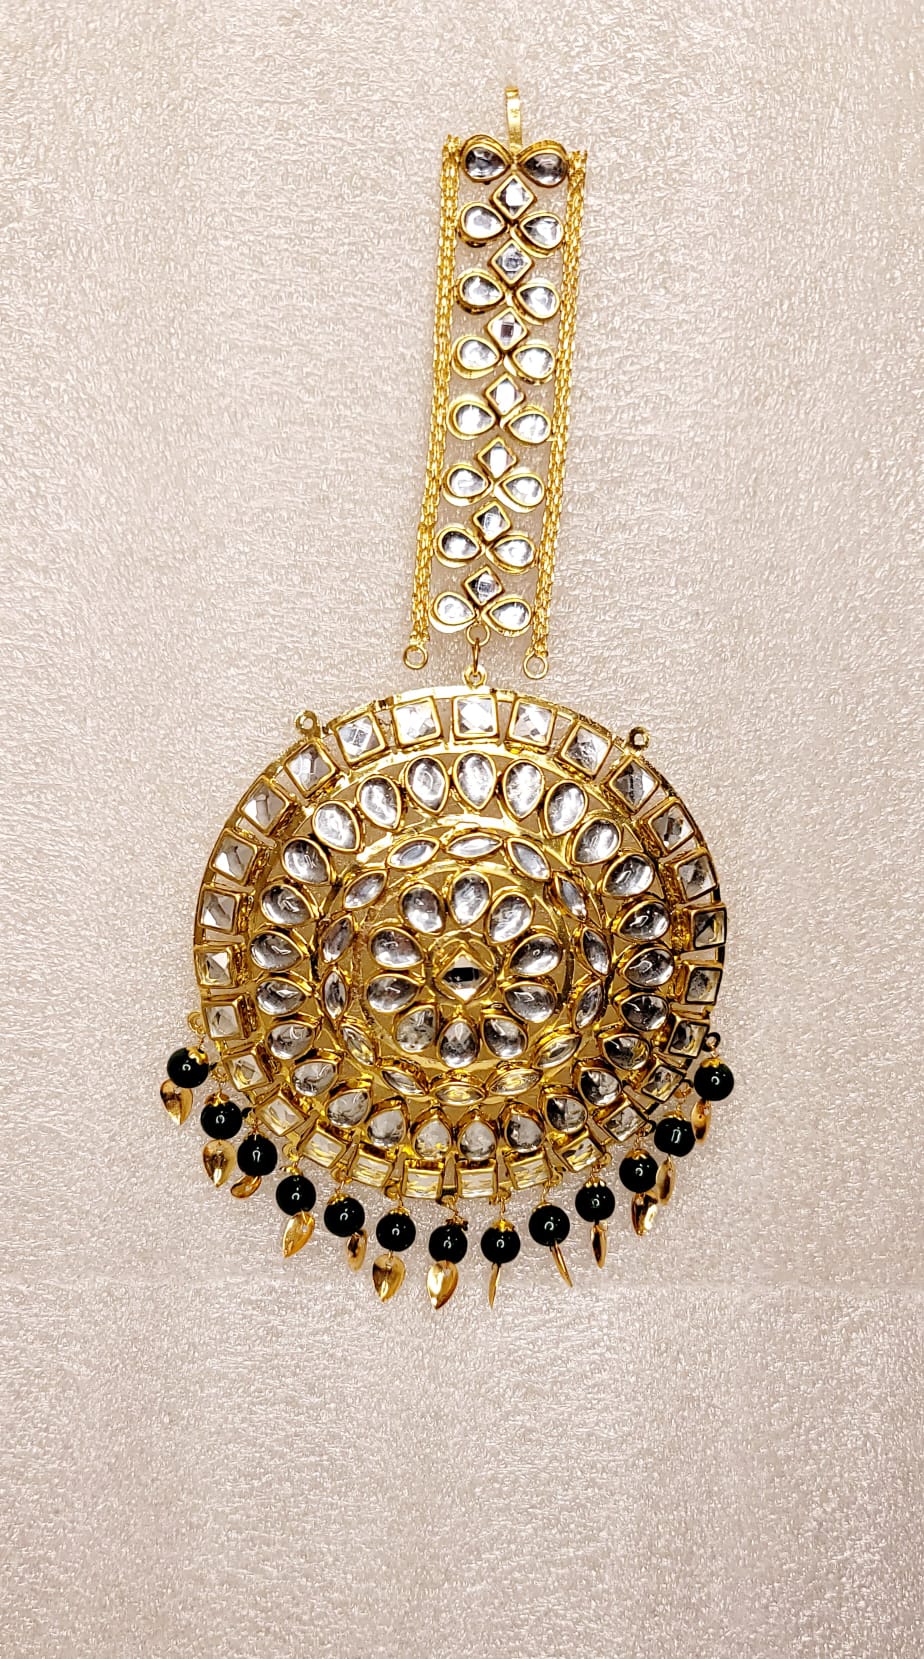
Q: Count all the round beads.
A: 13